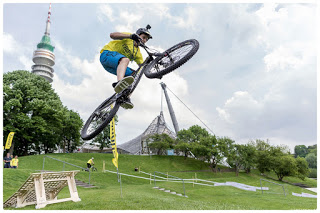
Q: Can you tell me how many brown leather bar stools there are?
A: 0